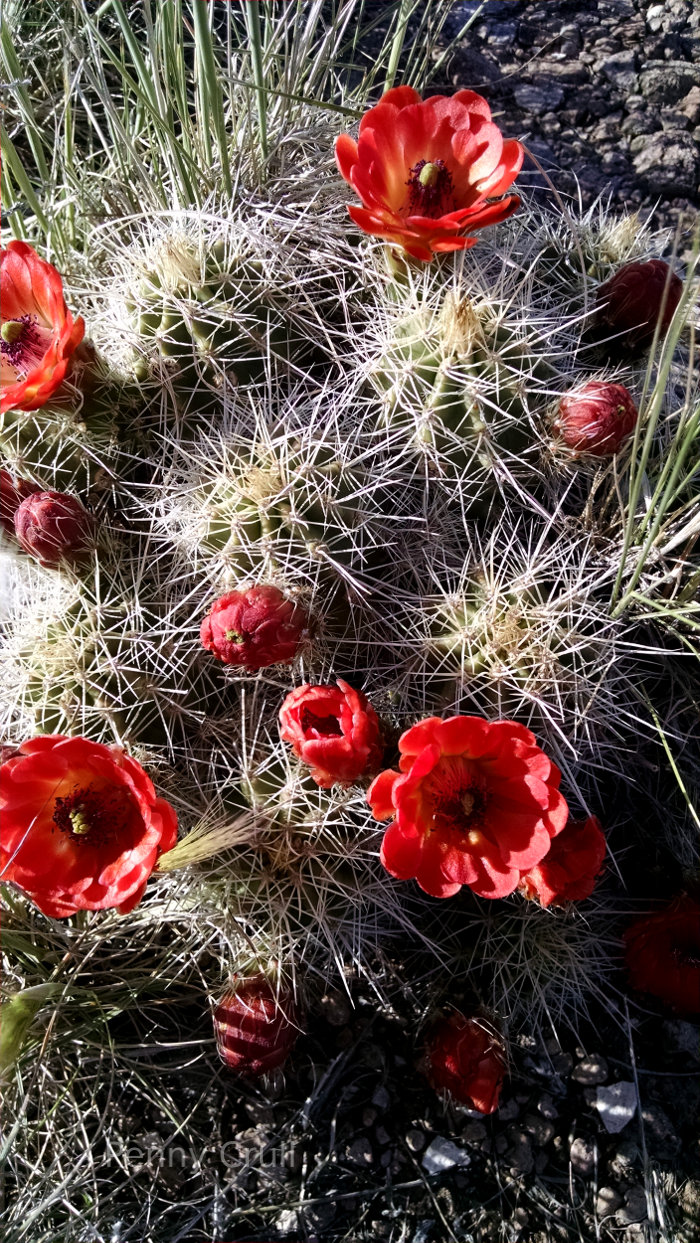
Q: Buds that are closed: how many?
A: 7